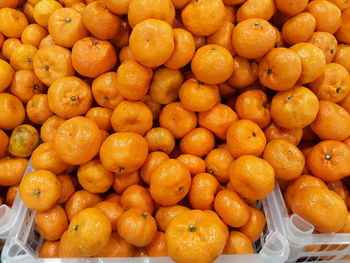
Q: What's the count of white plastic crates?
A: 3